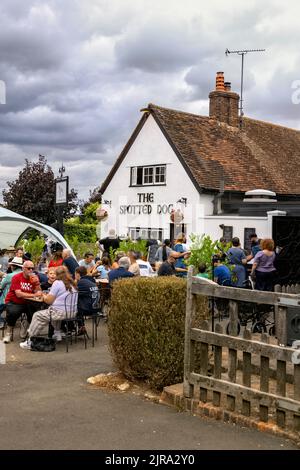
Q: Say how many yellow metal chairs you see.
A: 0